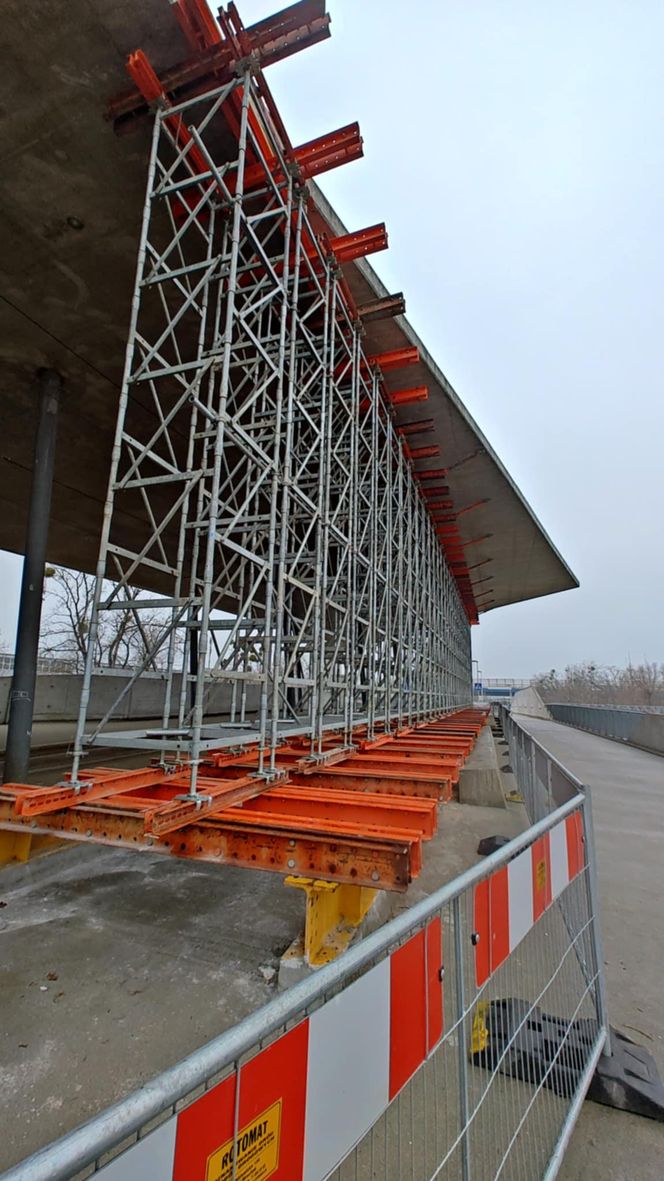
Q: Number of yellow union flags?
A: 0